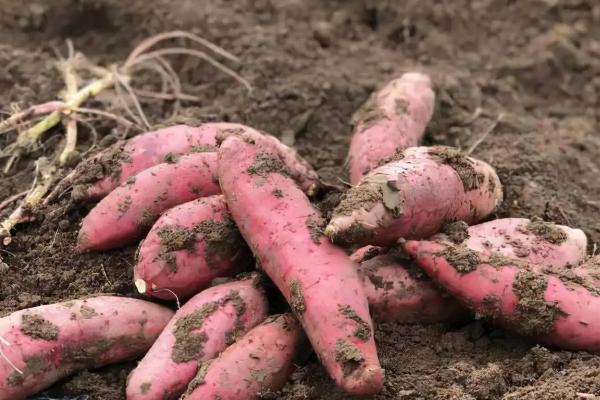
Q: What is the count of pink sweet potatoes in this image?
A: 12